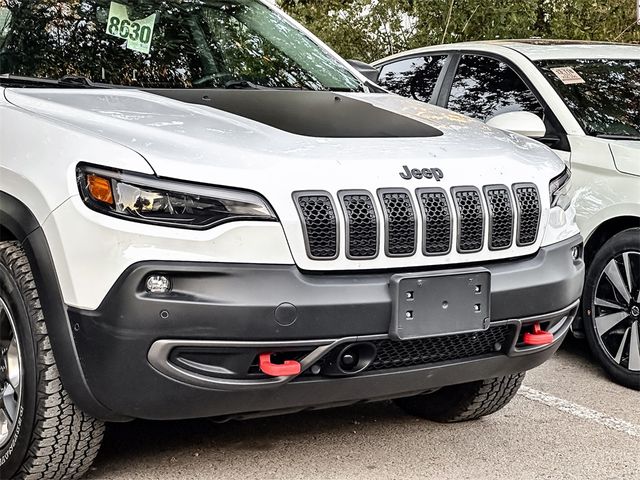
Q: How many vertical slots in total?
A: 7